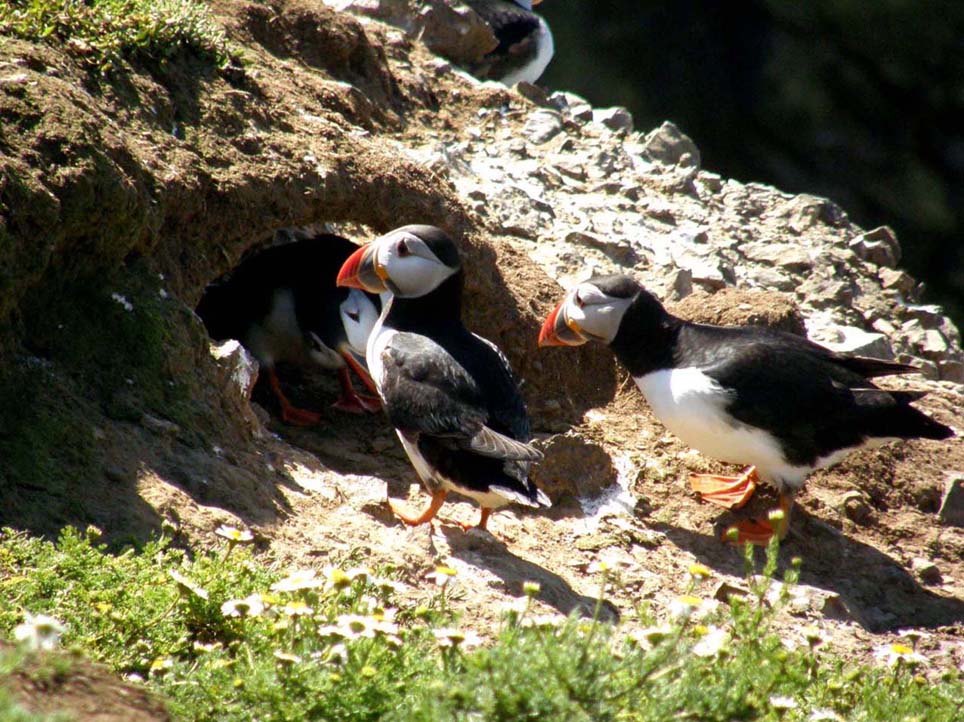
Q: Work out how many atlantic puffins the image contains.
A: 4